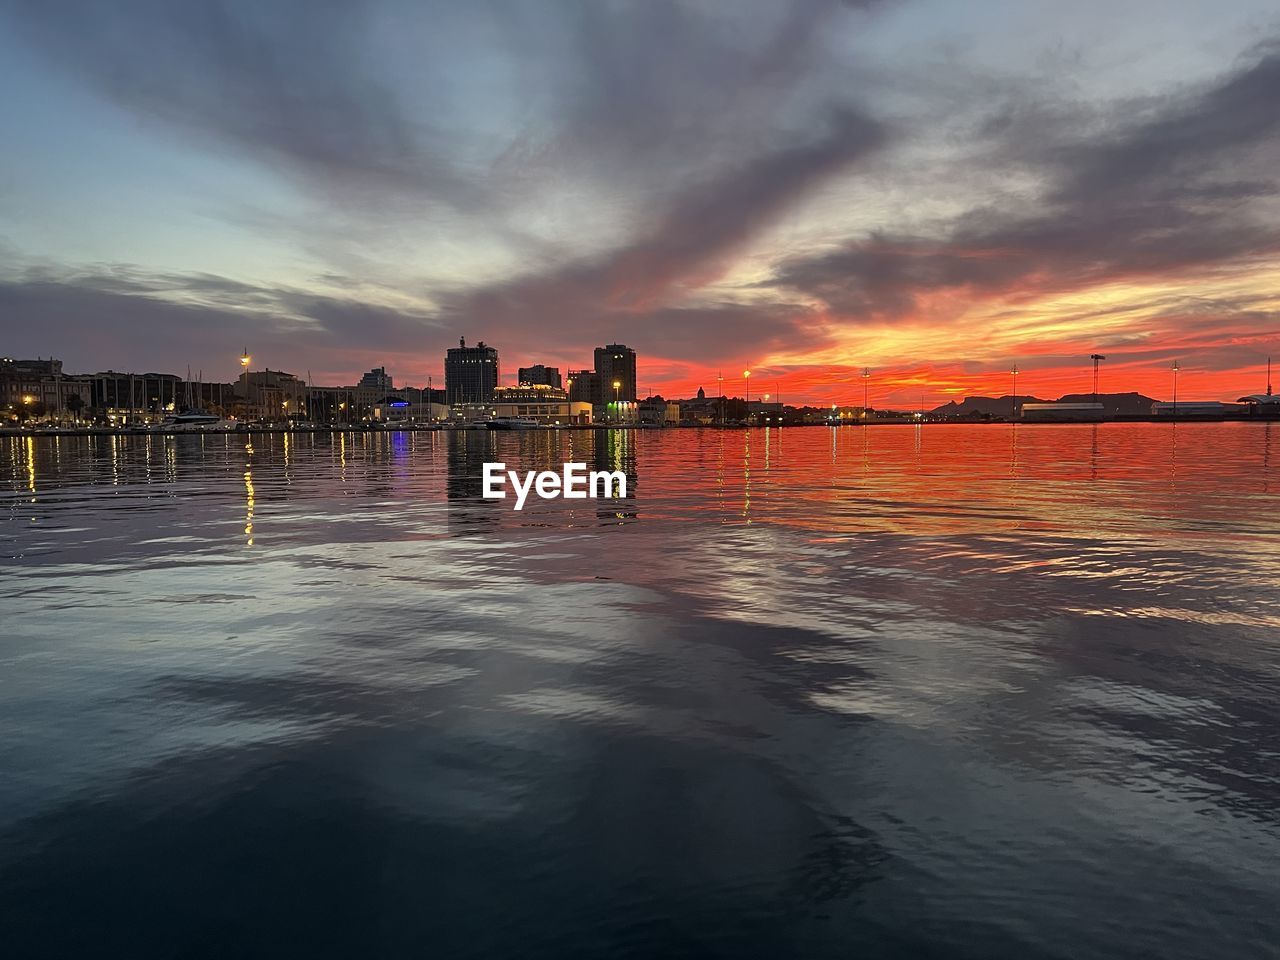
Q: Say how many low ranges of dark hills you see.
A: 1